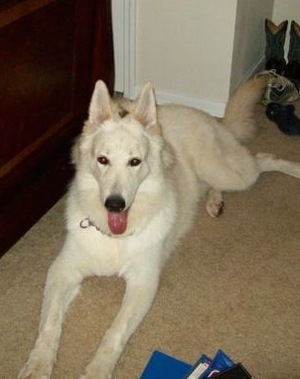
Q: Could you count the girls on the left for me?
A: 0